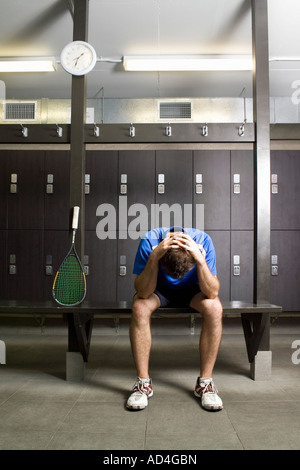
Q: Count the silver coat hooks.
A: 7